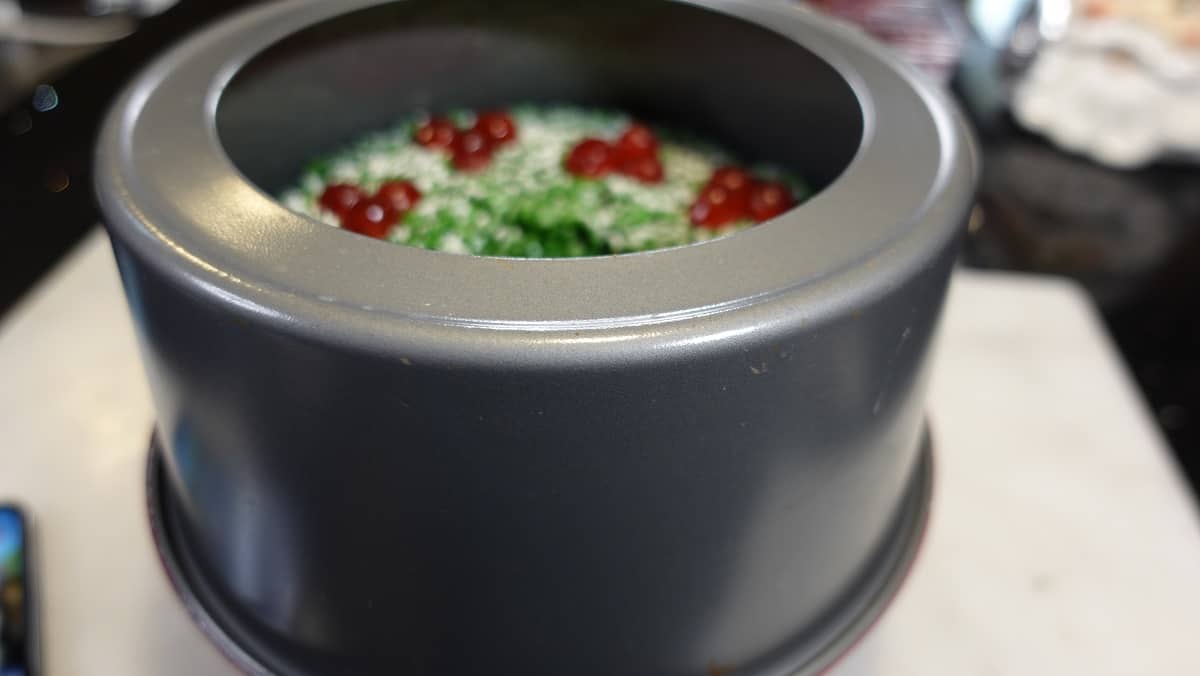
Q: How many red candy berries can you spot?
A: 12